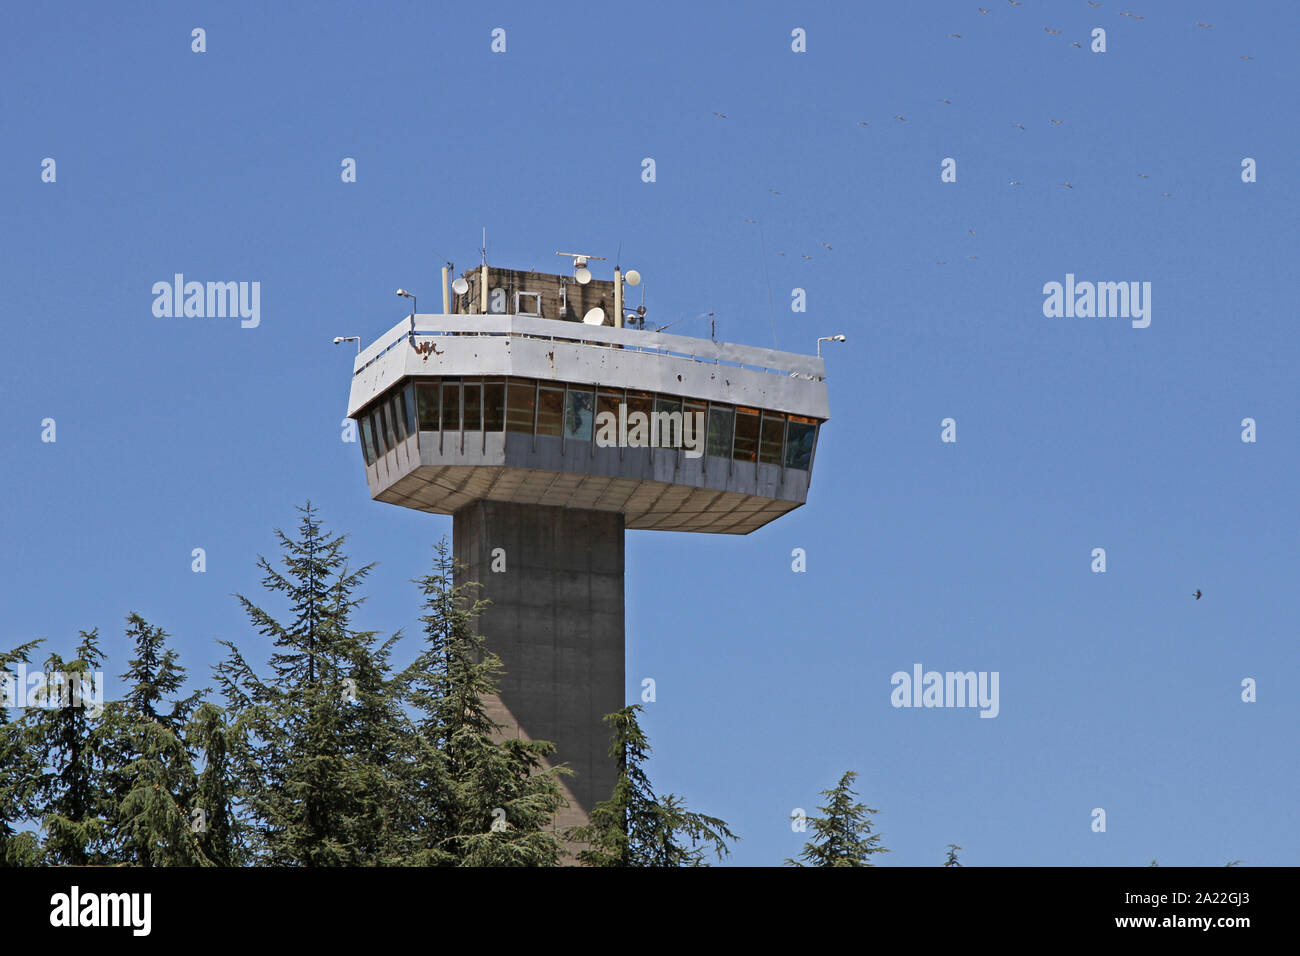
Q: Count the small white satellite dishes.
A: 4